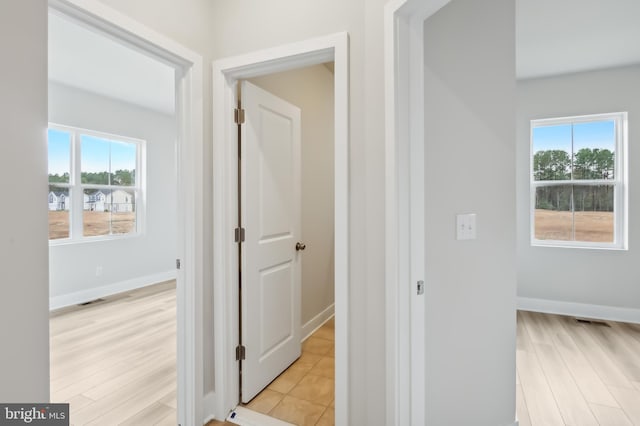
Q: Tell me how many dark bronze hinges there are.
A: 3